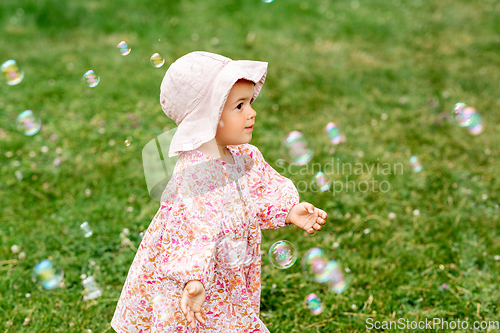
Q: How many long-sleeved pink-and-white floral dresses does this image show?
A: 1